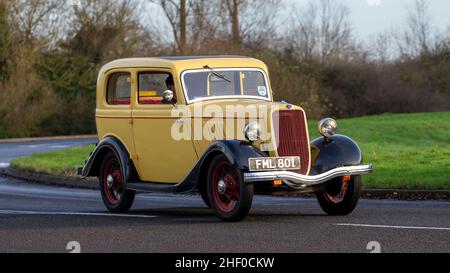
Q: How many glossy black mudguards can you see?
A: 3